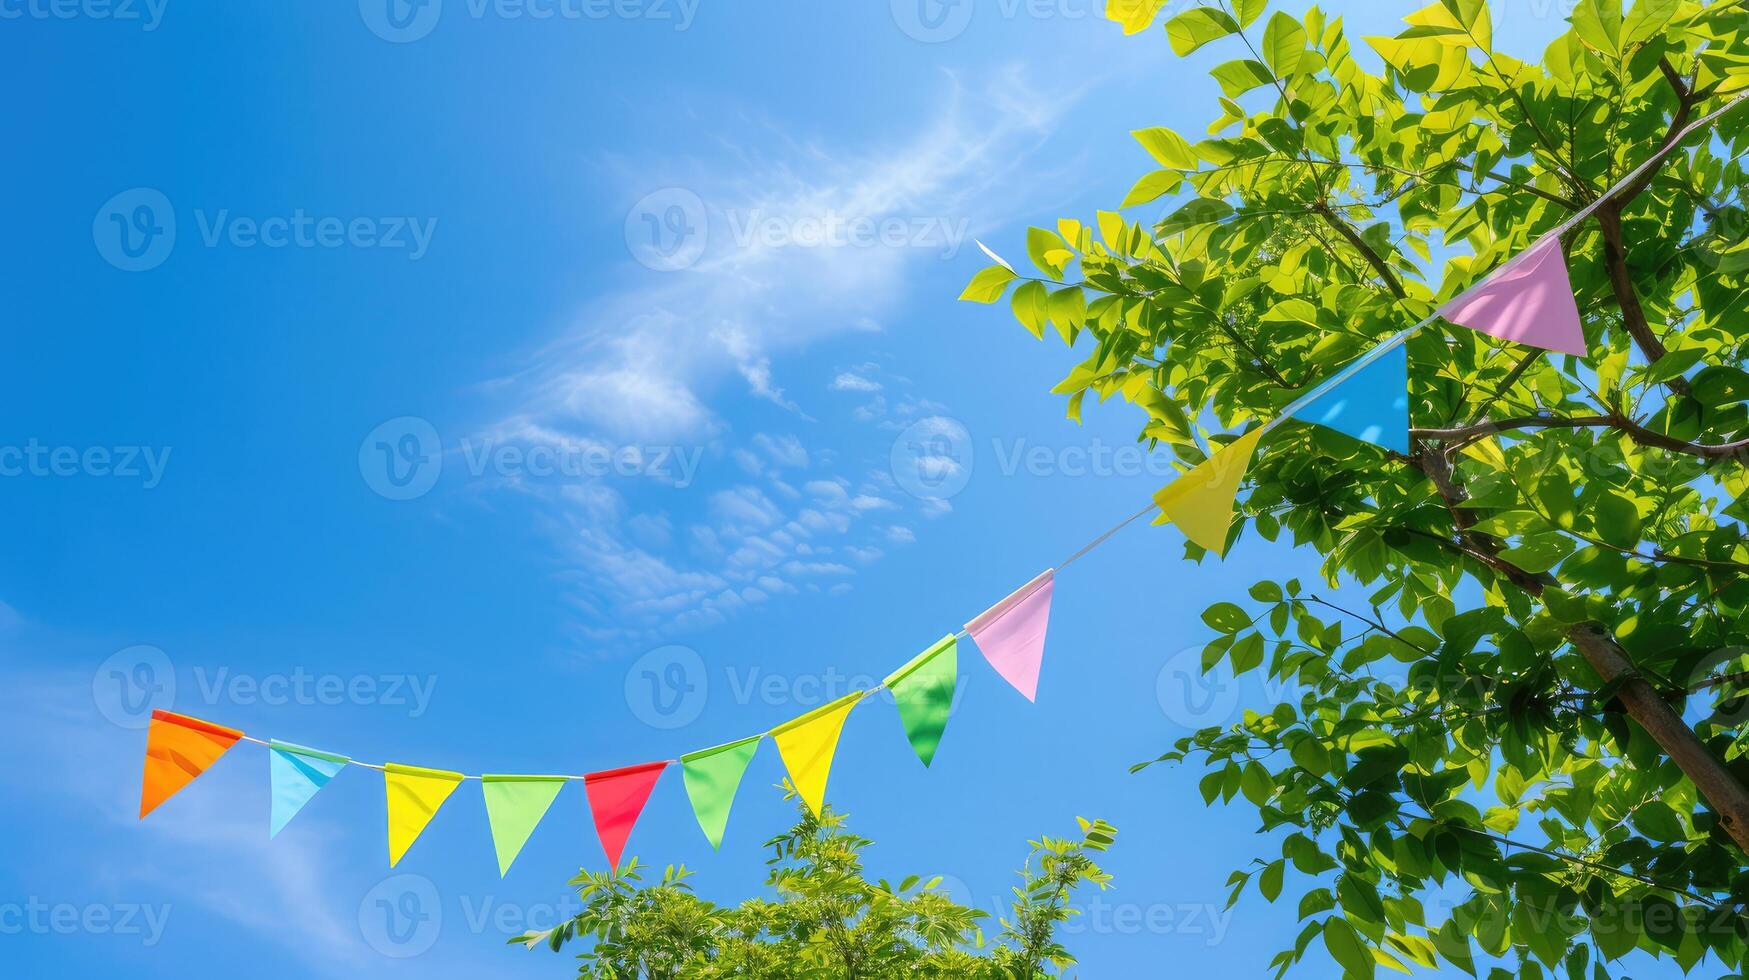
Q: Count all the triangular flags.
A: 12